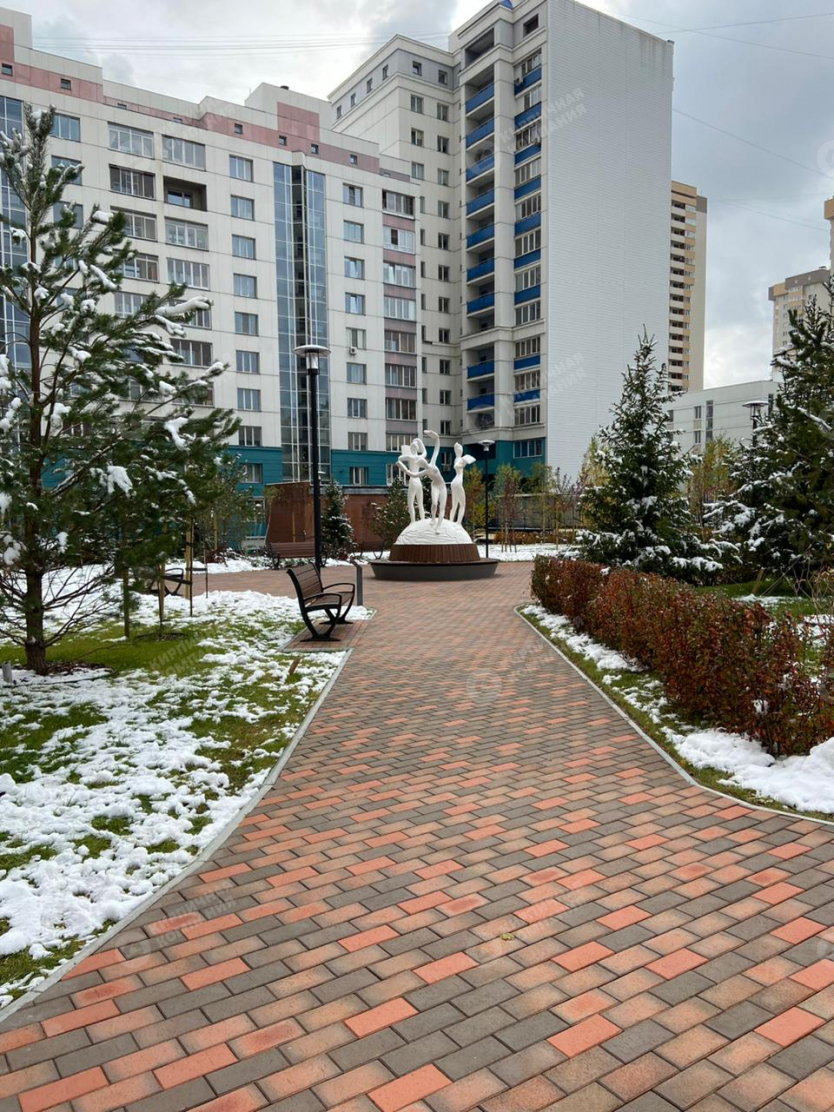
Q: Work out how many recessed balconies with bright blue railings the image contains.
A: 9